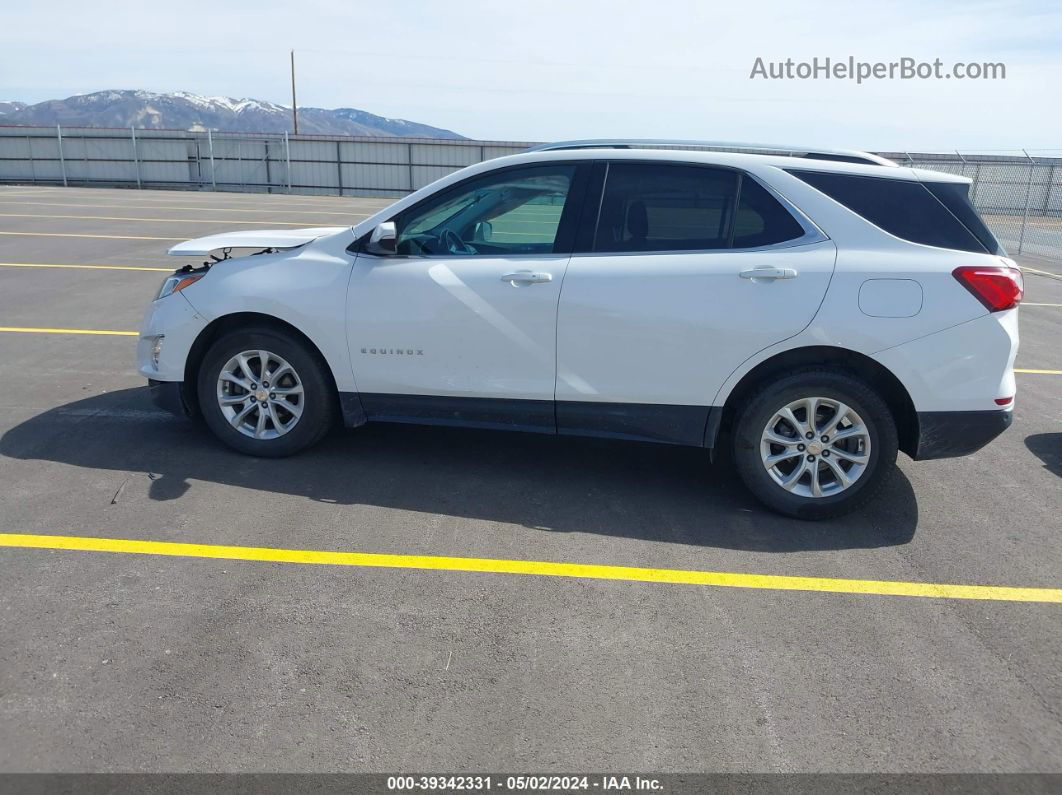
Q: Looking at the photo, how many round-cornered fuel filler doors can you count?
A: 1